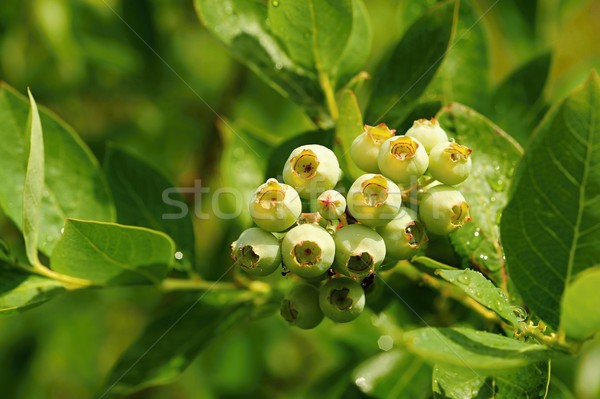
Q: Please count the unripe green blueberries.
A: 15